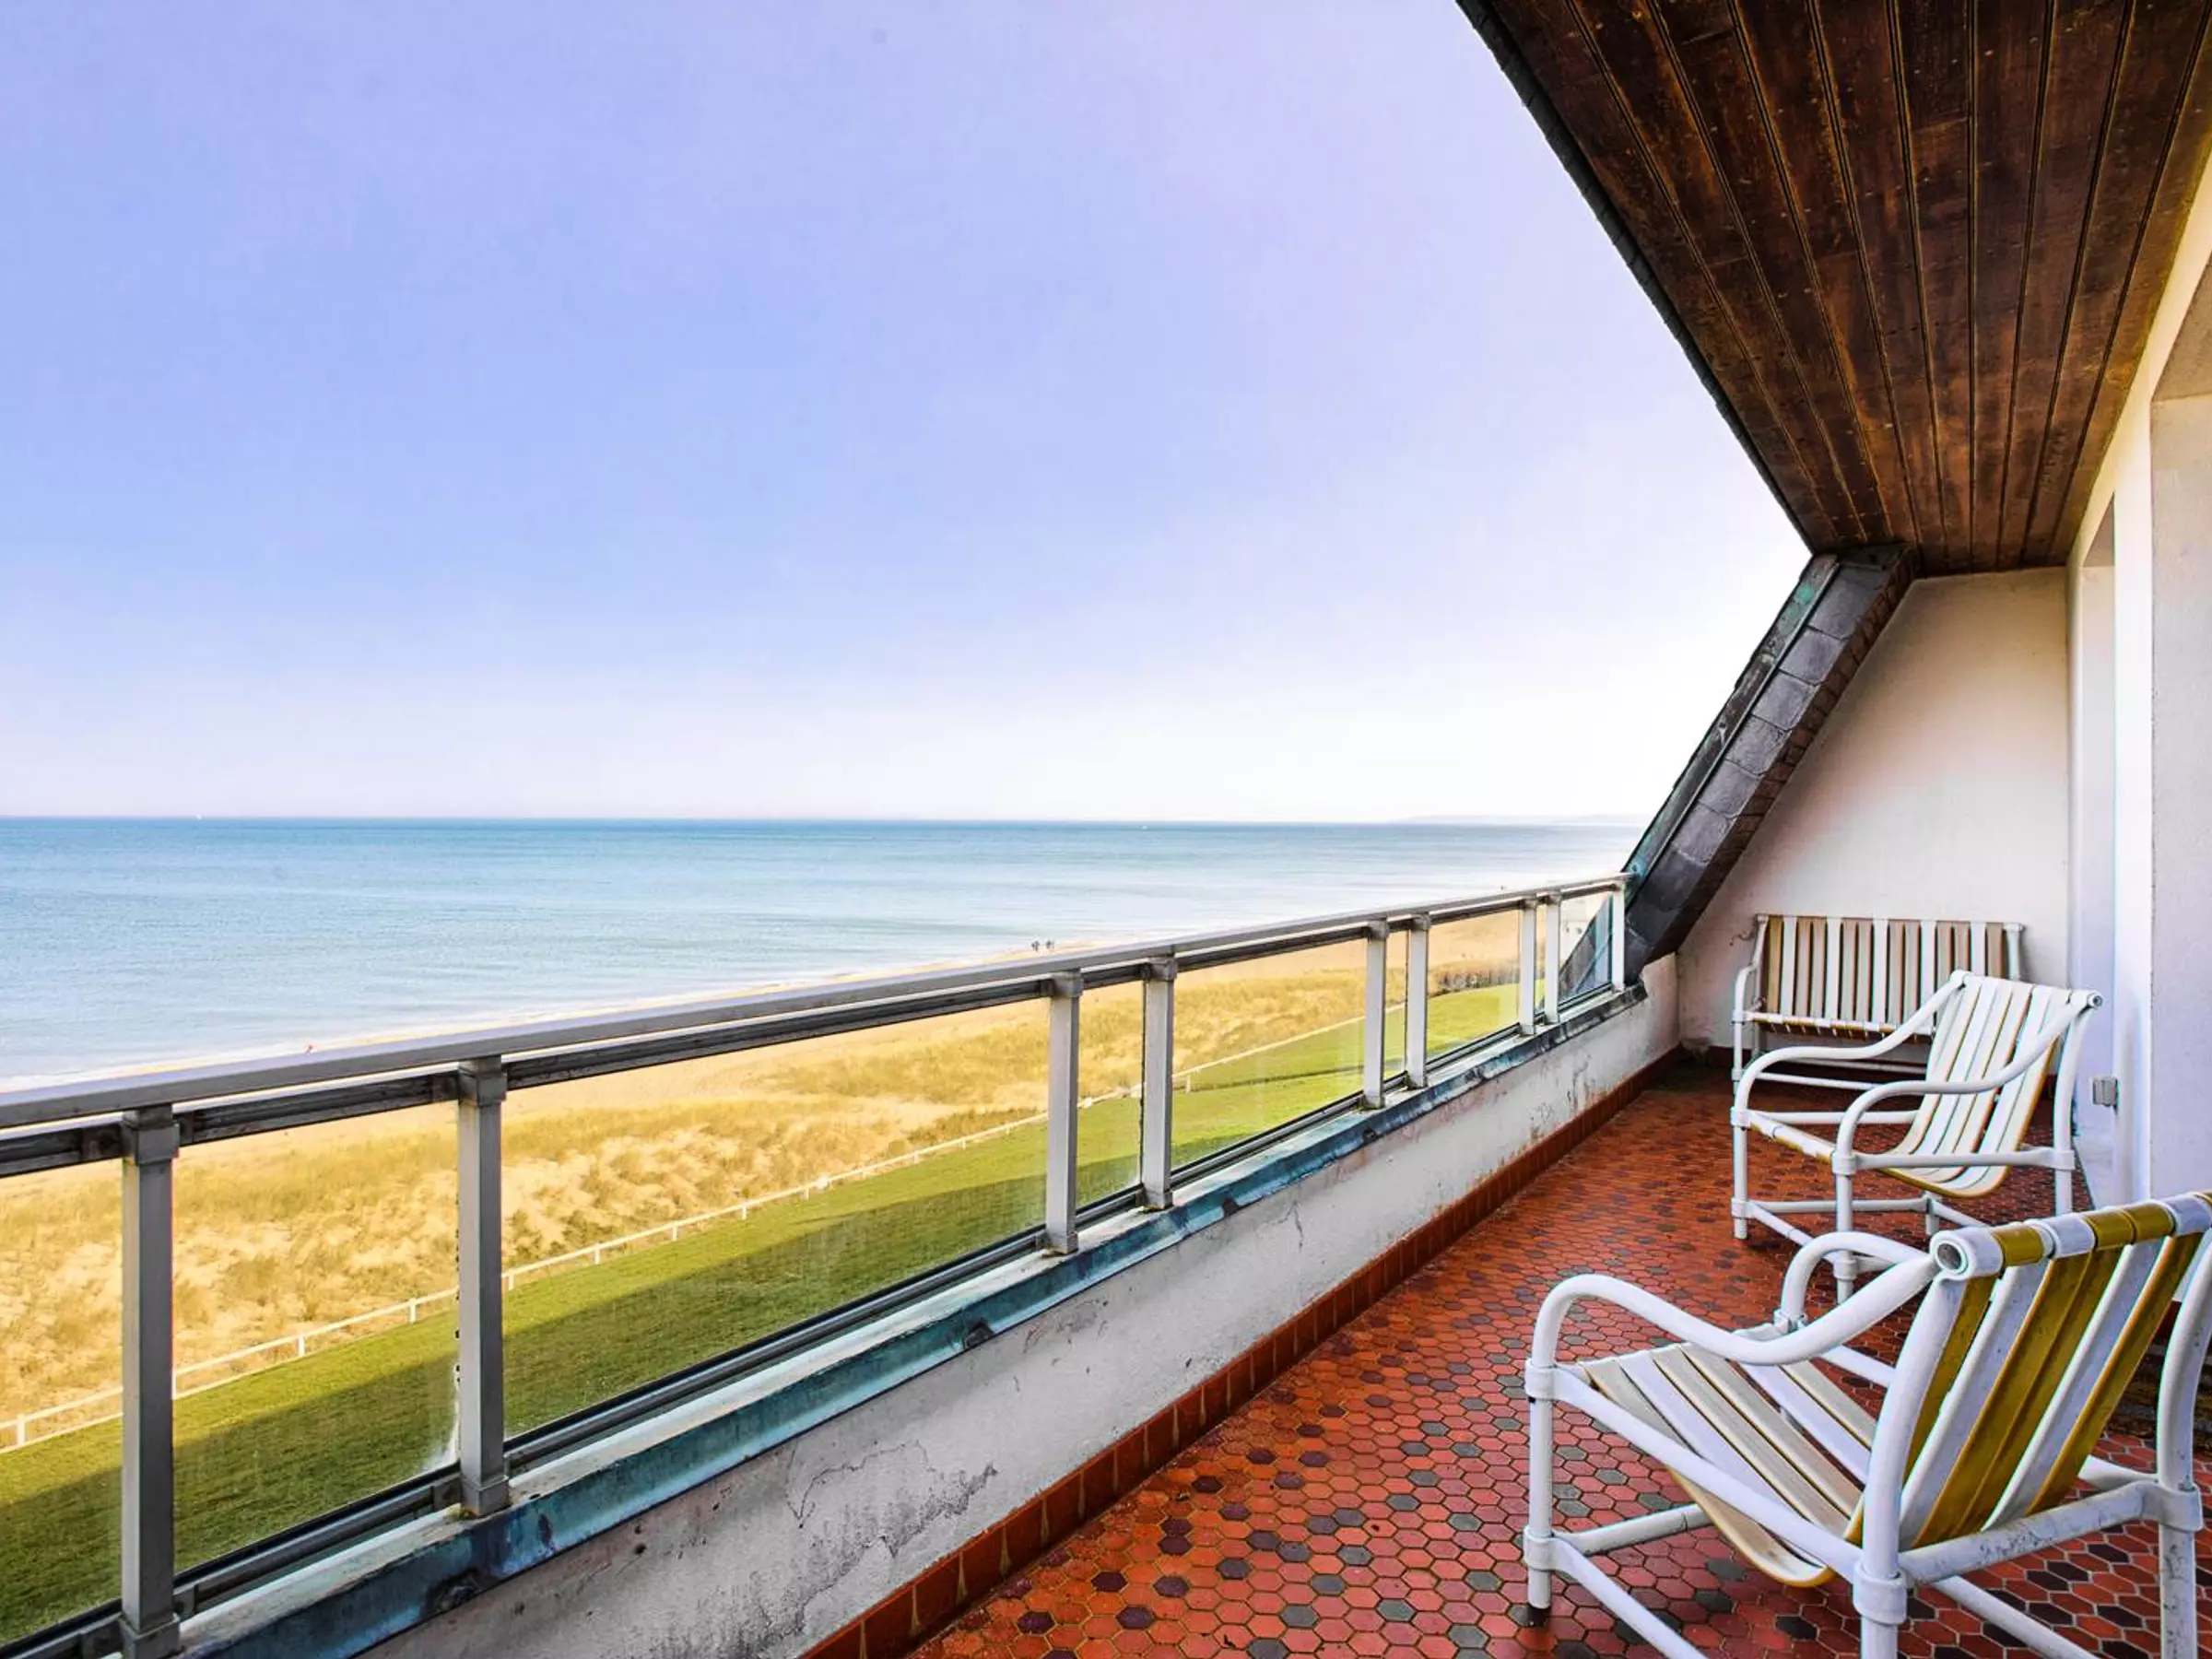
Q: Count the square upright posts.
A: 9